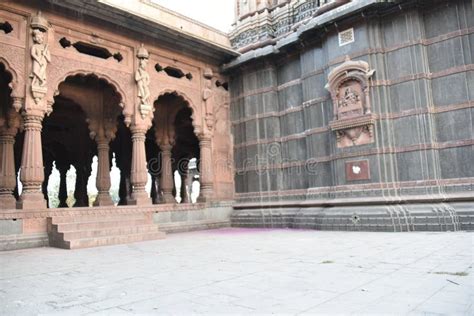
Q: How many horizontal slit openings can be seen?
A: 4